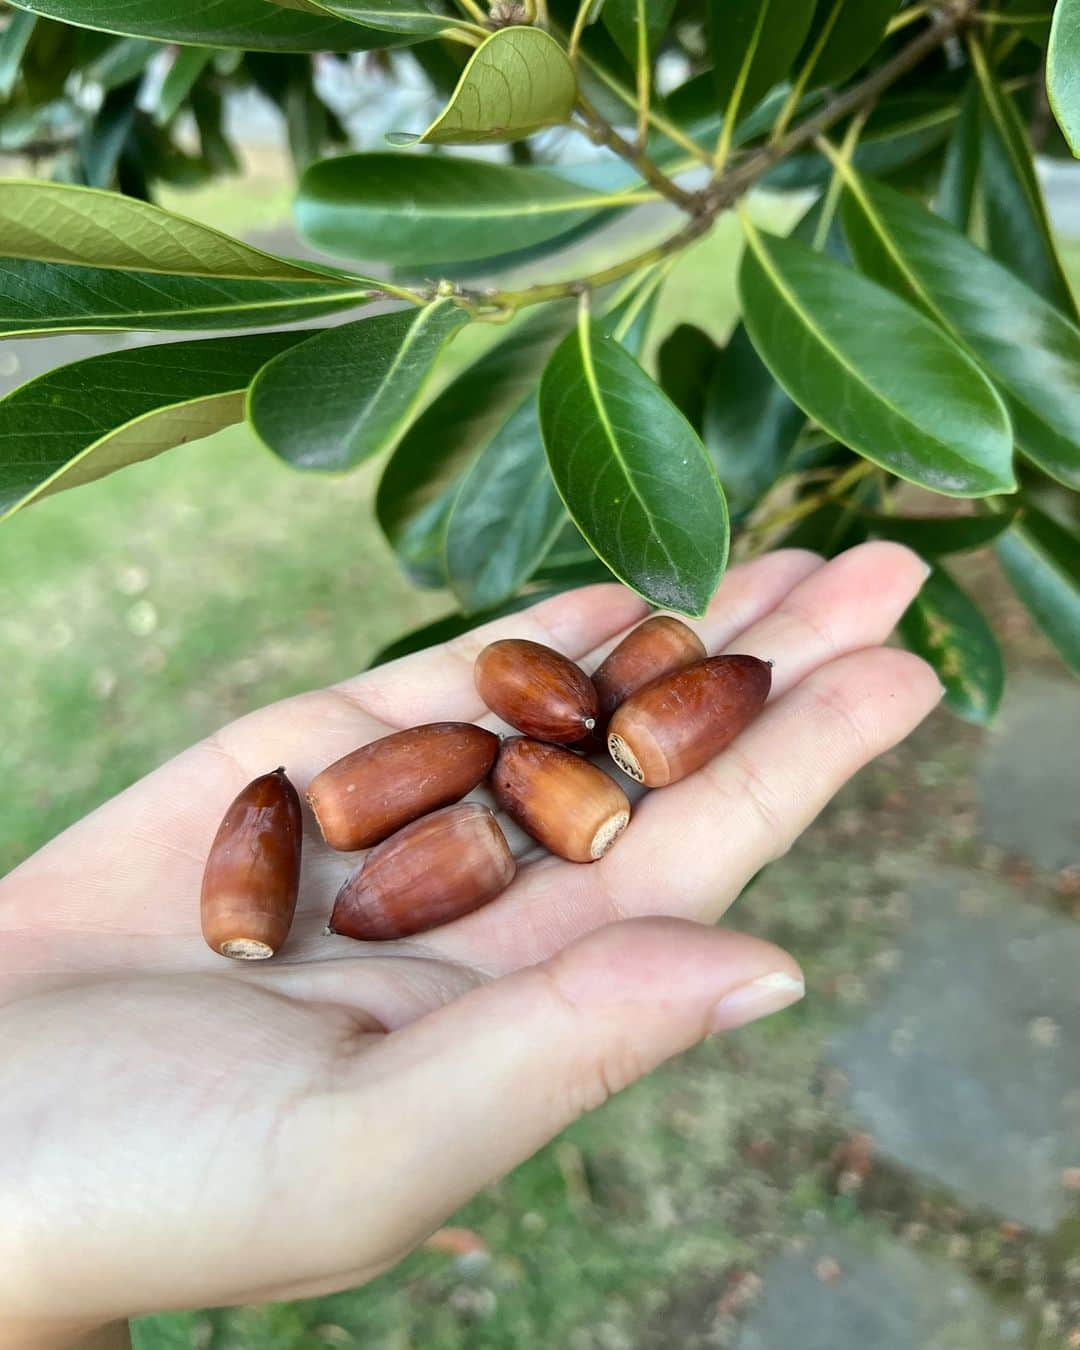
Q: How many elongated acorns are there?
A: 7